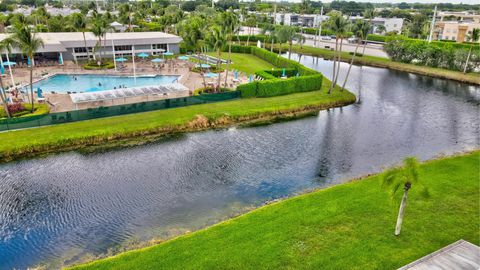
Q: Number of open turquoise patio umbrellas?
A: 8